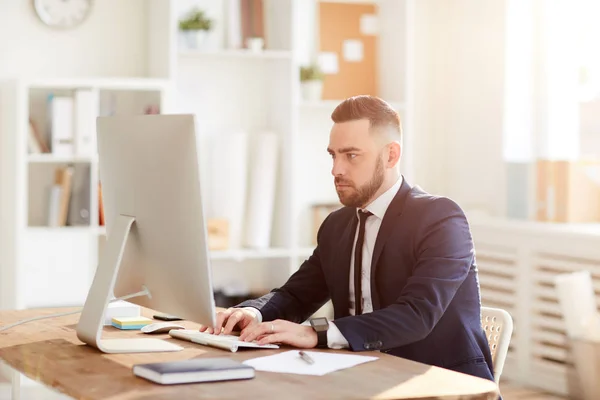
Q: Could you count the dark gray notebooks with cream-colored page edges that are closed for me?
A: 1